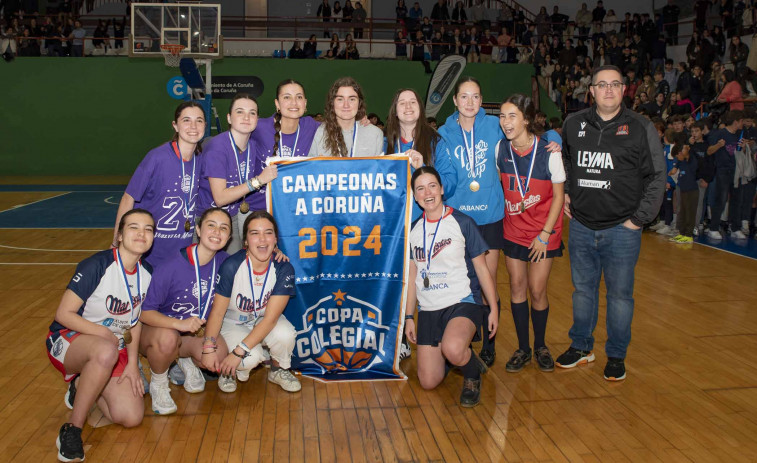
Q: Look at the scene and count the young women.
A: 11